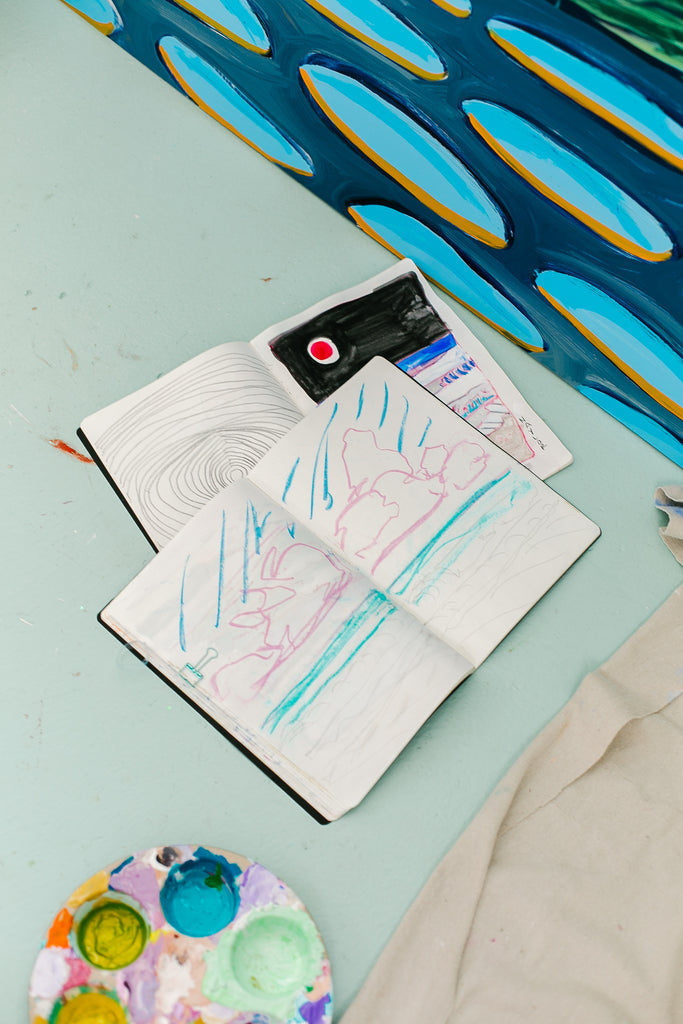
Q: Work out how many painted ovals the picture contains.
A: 11